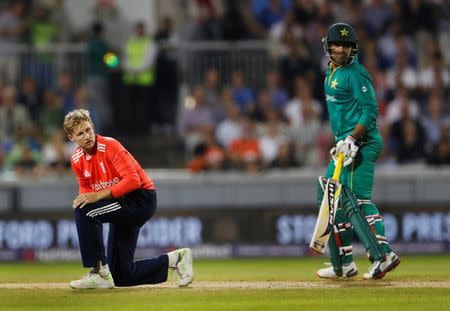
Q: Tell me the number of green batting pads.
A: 2